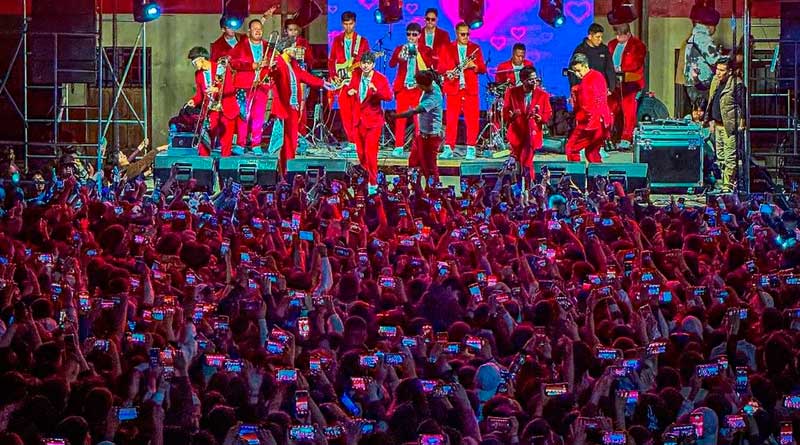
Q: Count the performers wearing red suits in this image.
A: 14